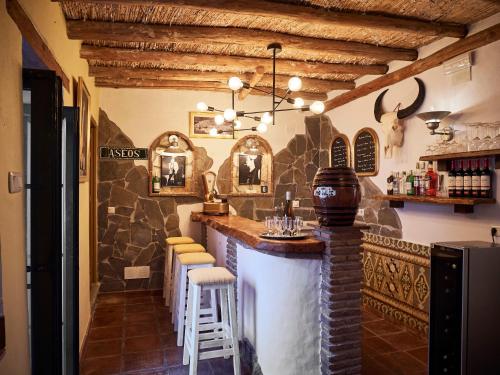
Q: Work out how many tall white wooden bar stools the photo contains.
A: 4